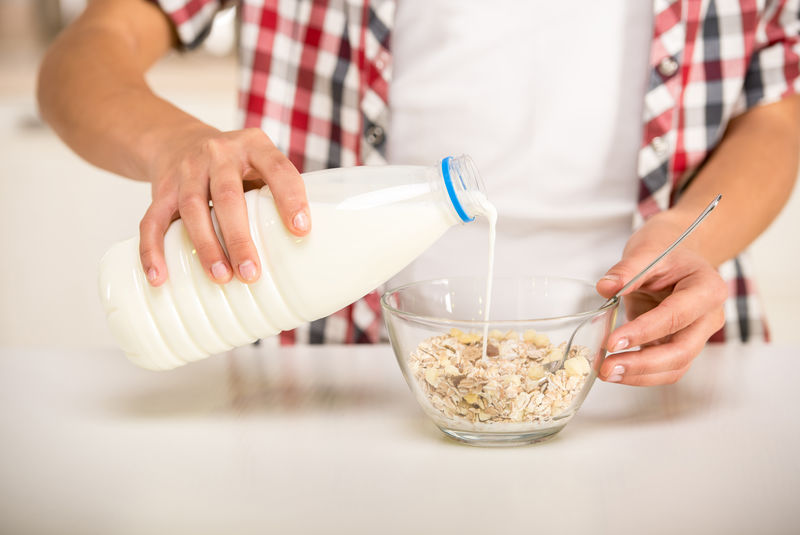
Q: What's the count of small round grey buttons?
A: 3